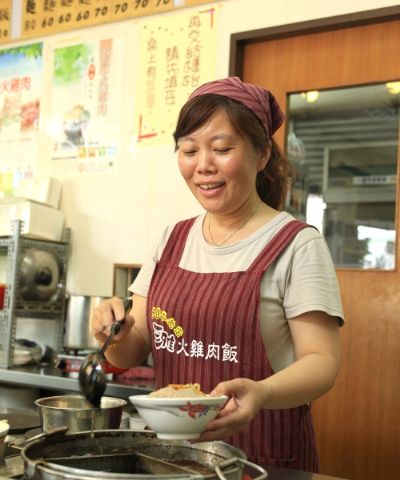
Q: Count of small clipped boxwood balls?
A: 0